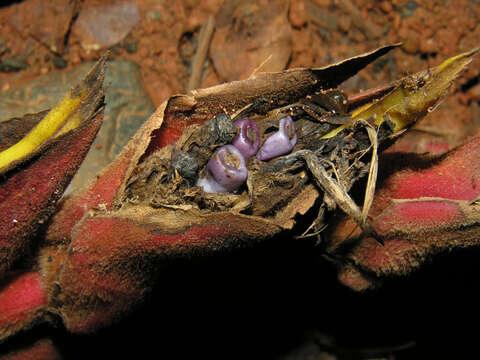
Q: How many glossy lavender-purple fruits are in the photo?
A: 3